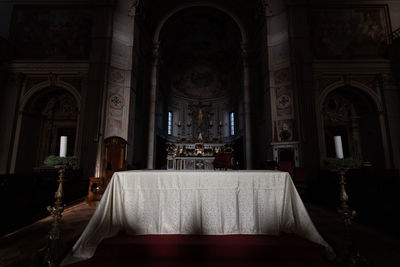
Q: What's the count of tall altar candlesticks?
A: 2